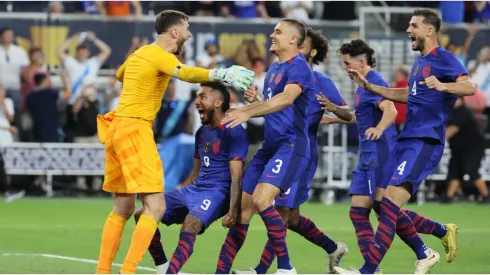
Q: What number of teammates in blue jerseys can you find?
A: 5